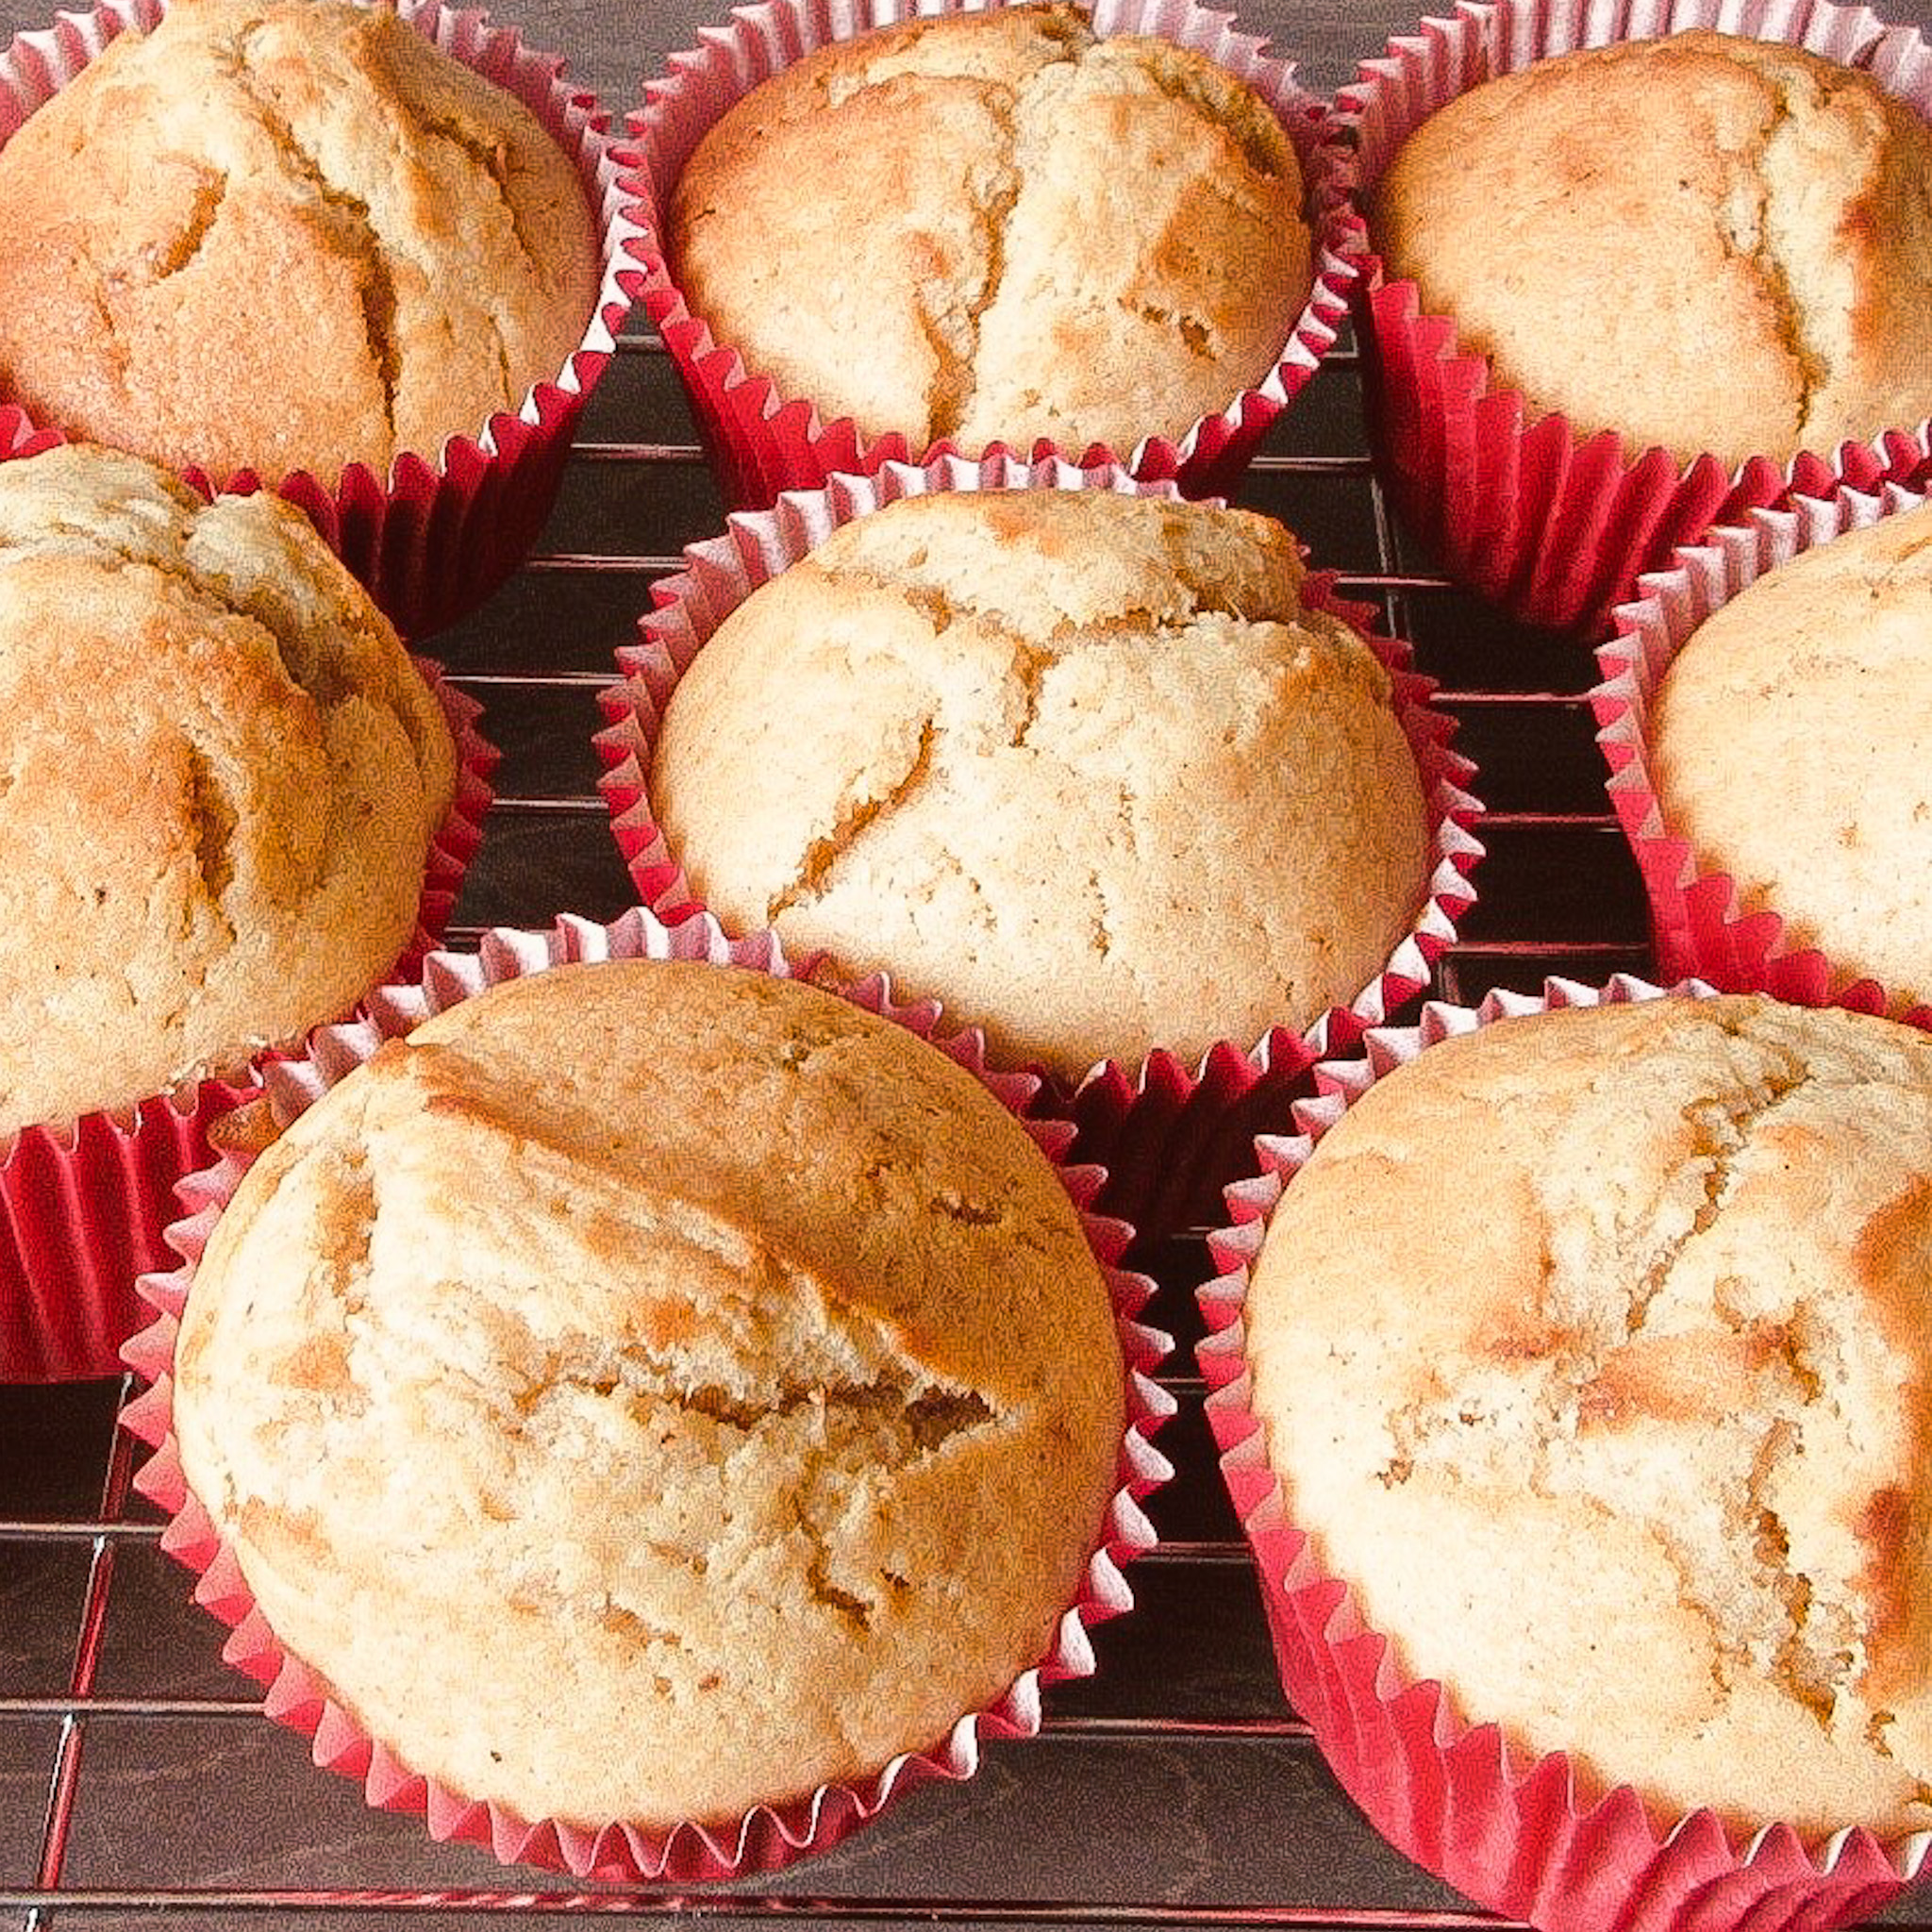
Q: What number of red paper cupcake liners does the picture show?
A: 8